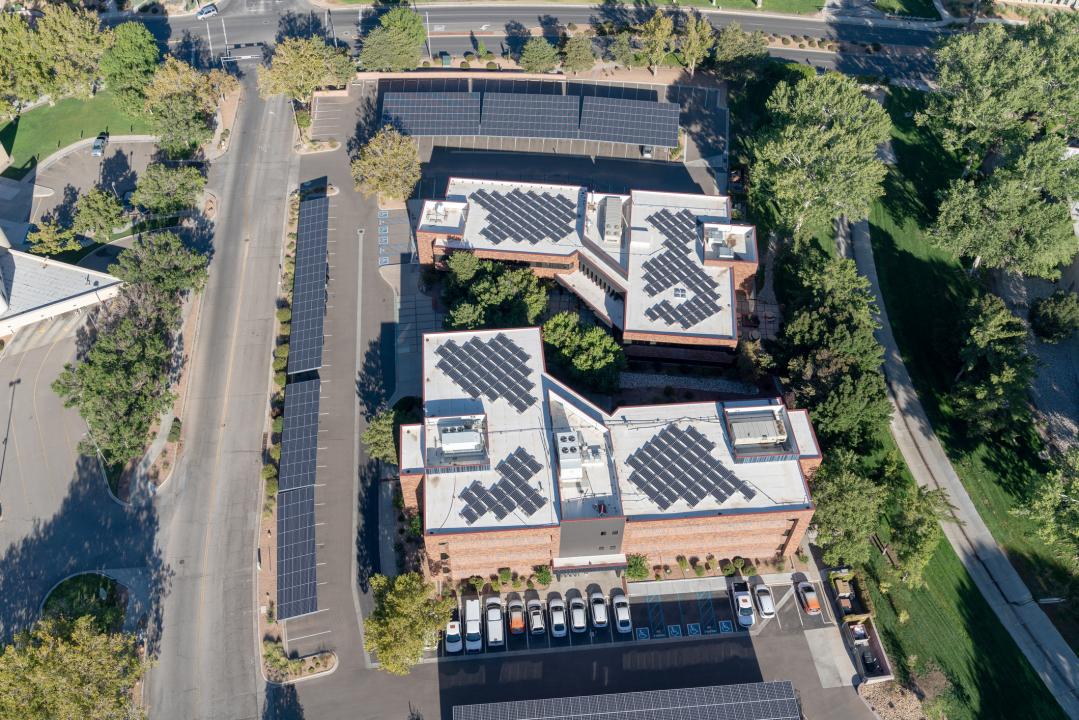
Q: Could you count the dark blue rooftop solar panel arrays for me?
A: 5